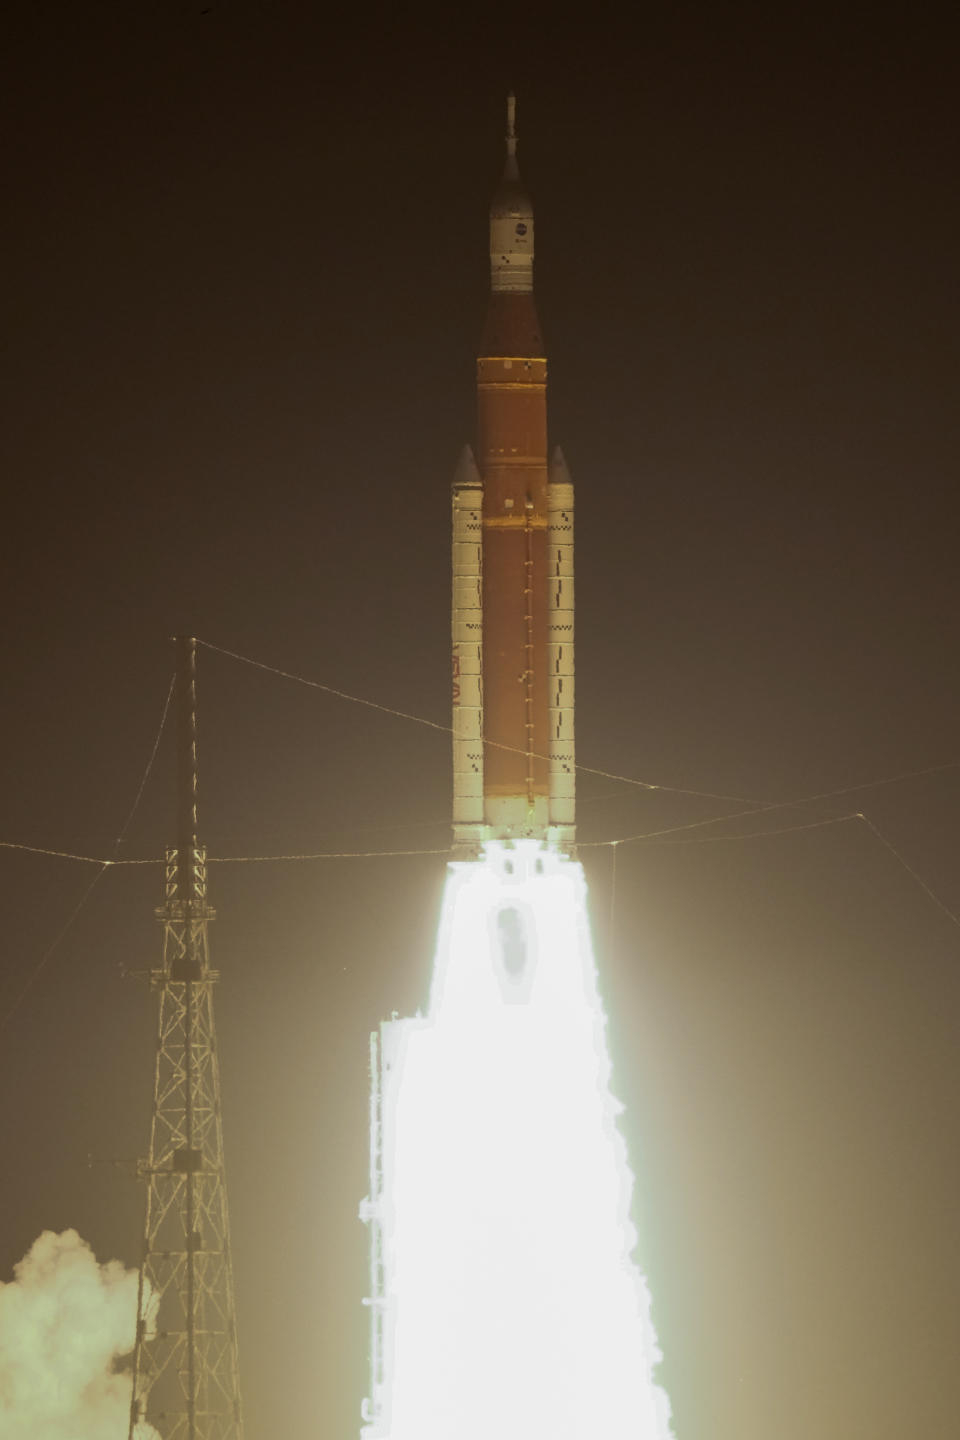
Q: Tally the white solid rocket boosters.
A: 2